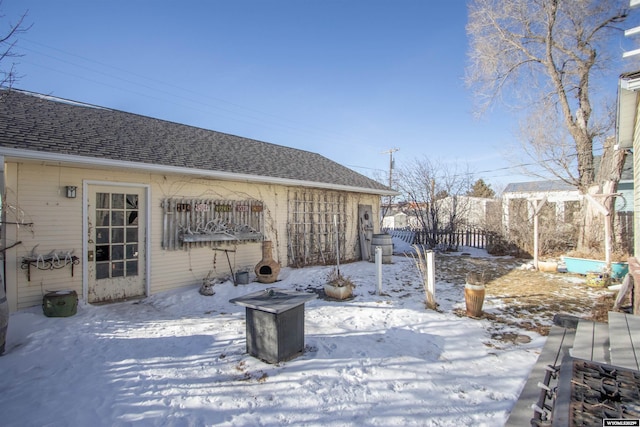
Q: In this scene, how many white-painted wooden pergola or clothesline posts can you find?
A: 2